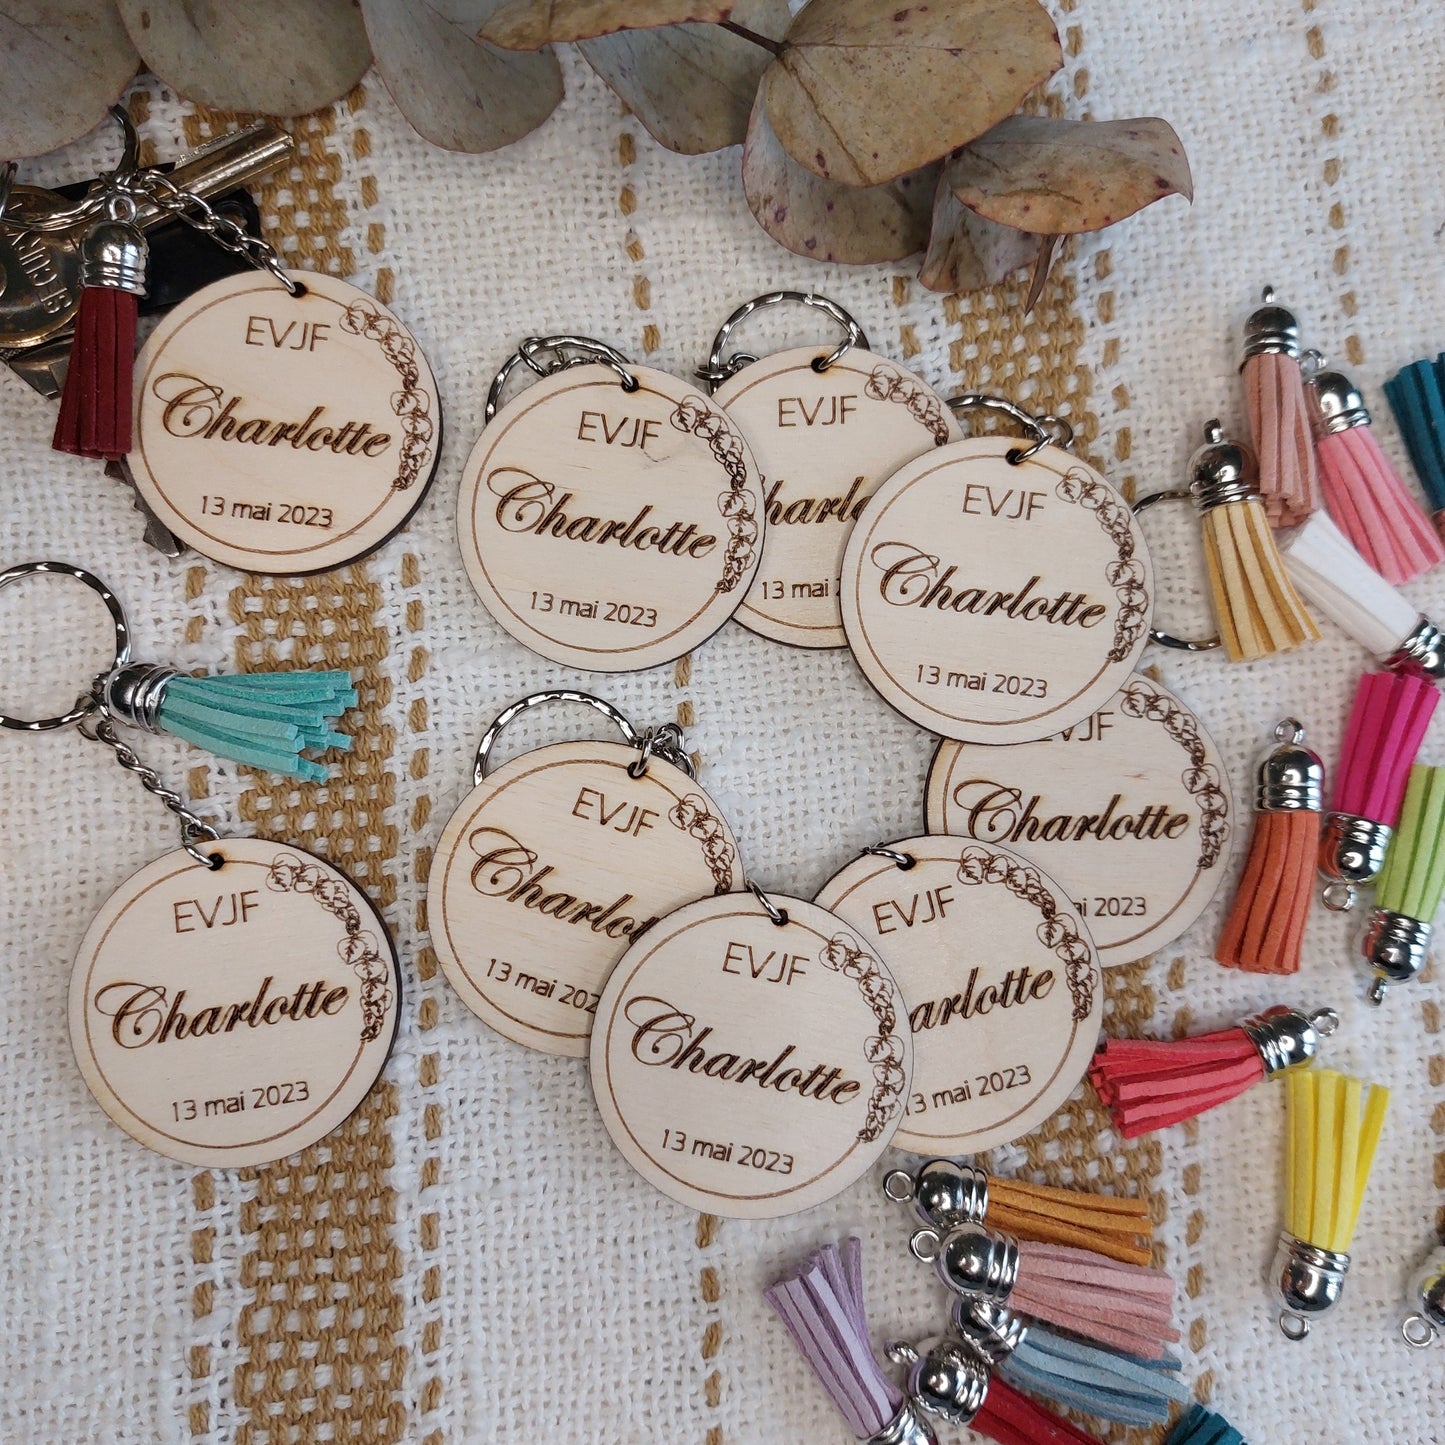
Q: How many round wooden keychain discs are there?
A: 9